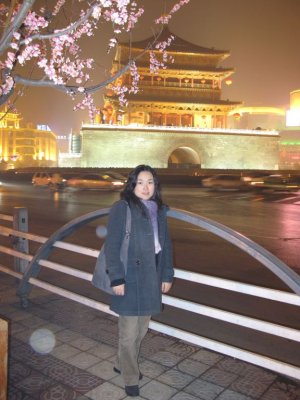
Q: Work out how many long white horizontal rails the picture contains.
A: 3